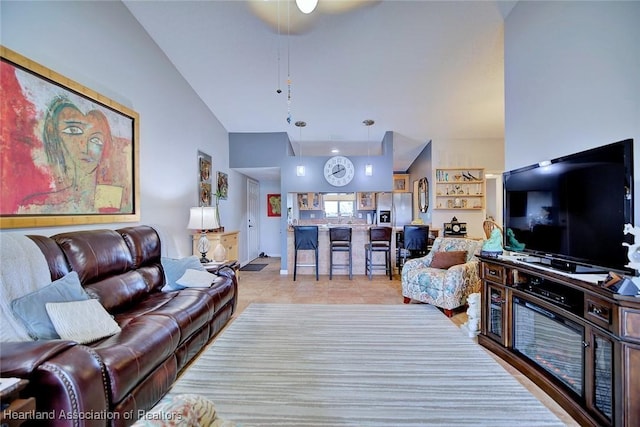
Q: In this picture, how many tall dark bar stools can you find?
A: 4